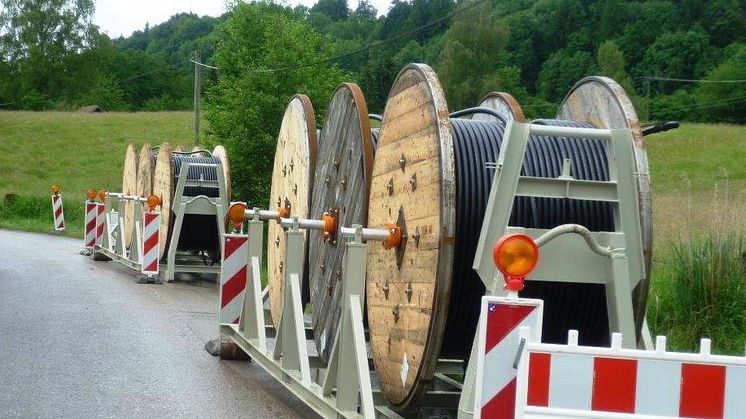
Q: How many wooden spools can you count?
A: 6